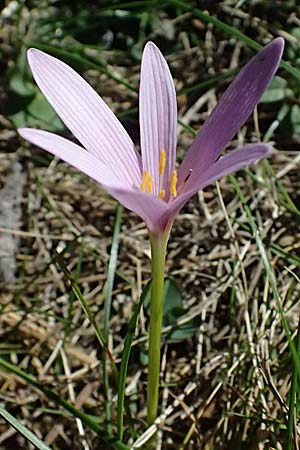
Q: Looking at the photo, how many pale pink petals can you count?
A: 6